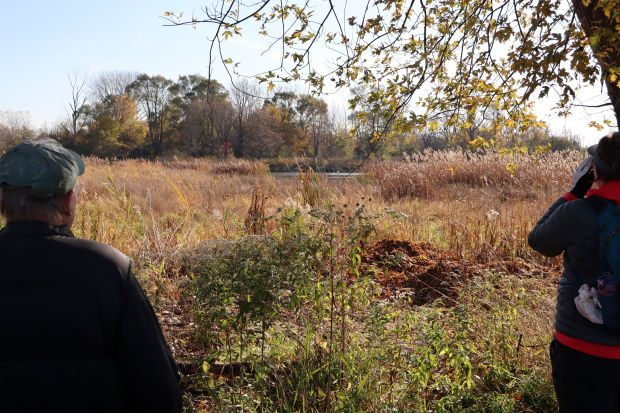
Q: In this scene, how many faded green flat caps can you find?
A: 1